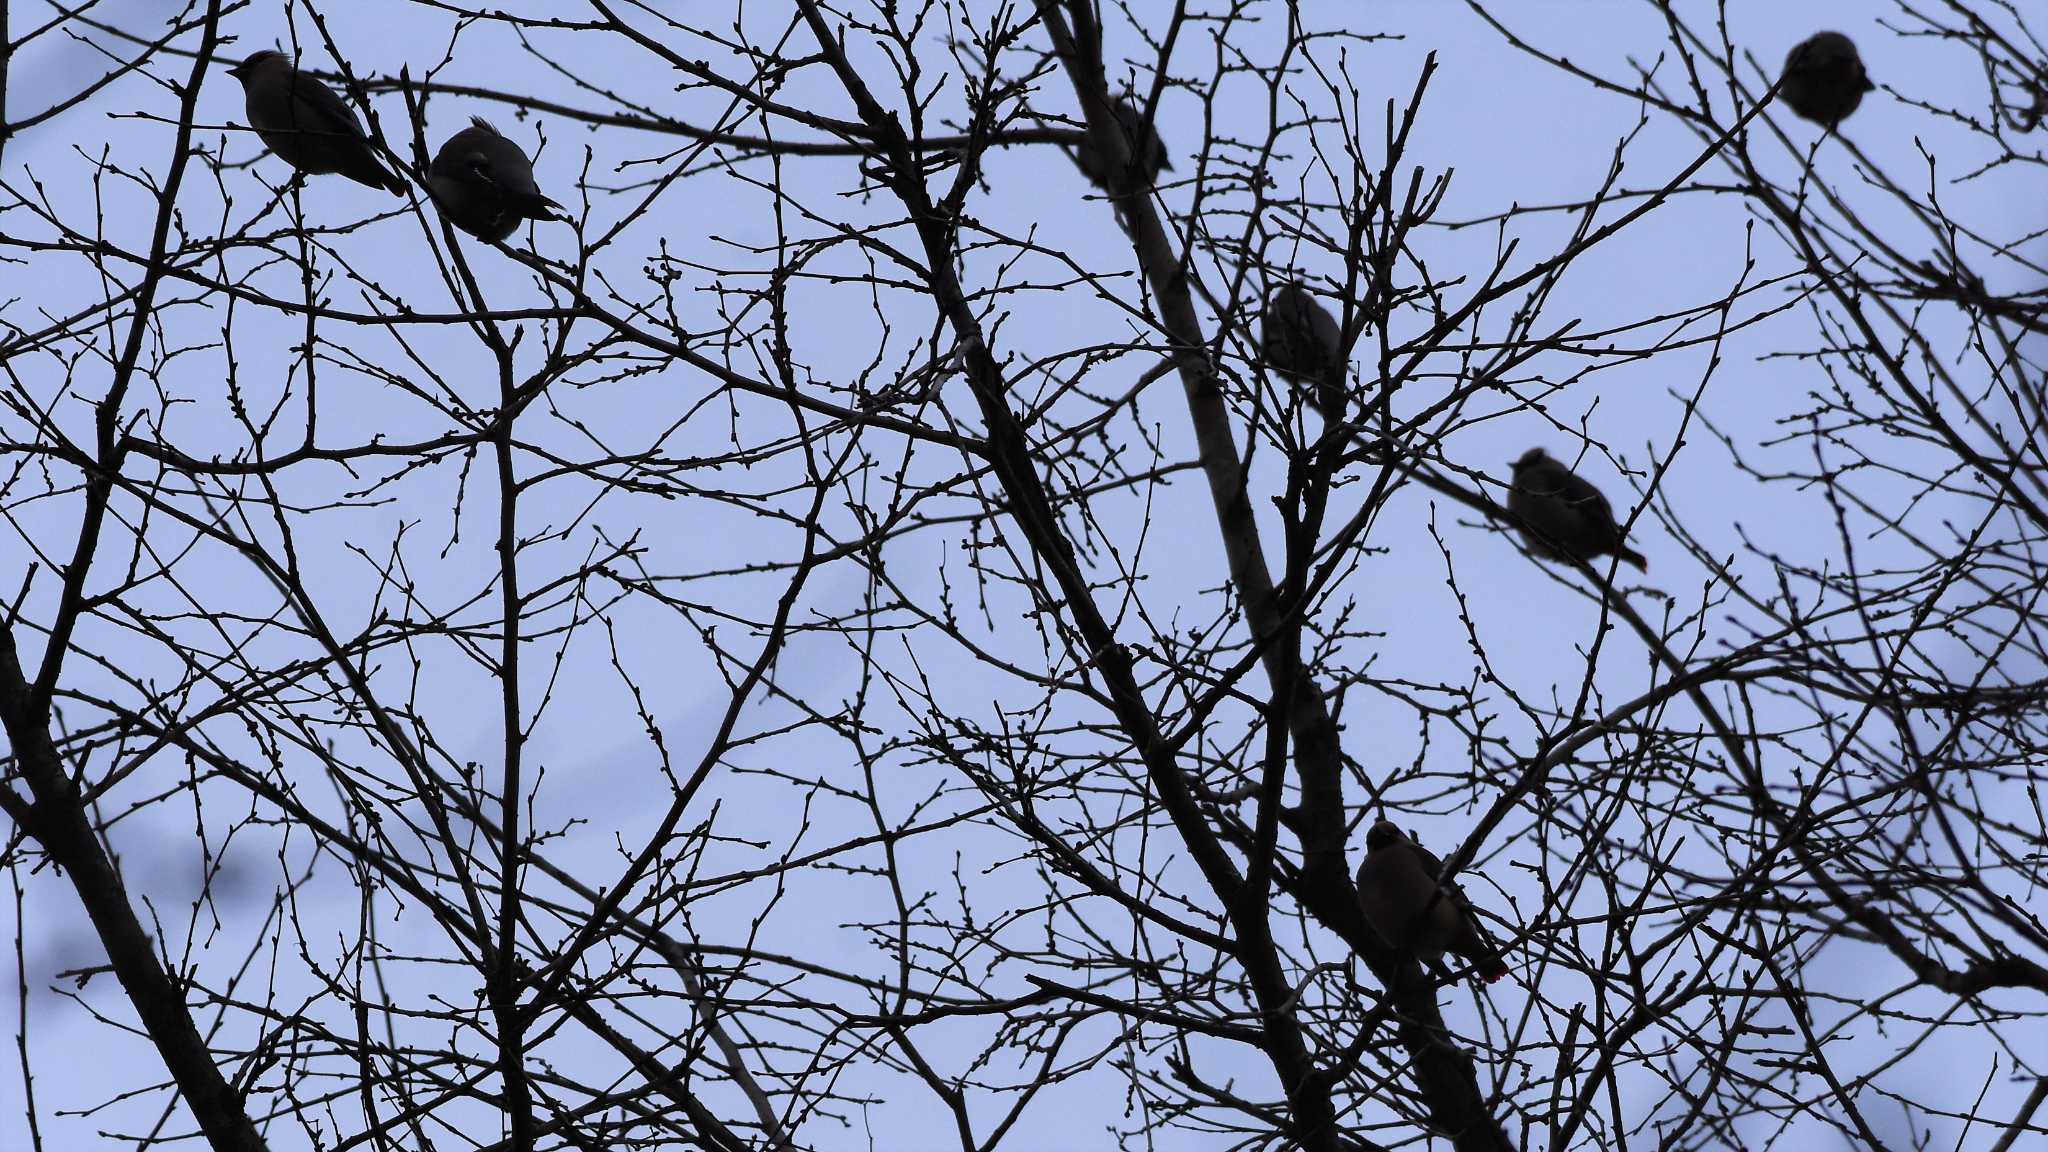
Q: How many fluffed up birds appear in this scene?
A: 7